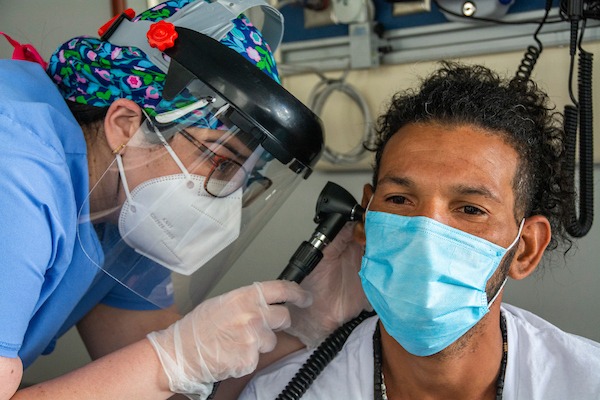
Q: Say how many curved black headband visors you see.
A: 1